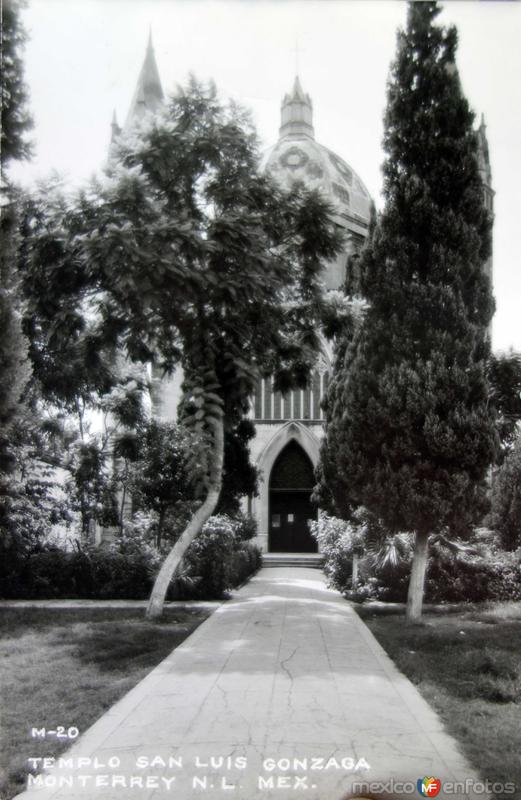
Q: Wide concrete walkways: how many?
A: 1